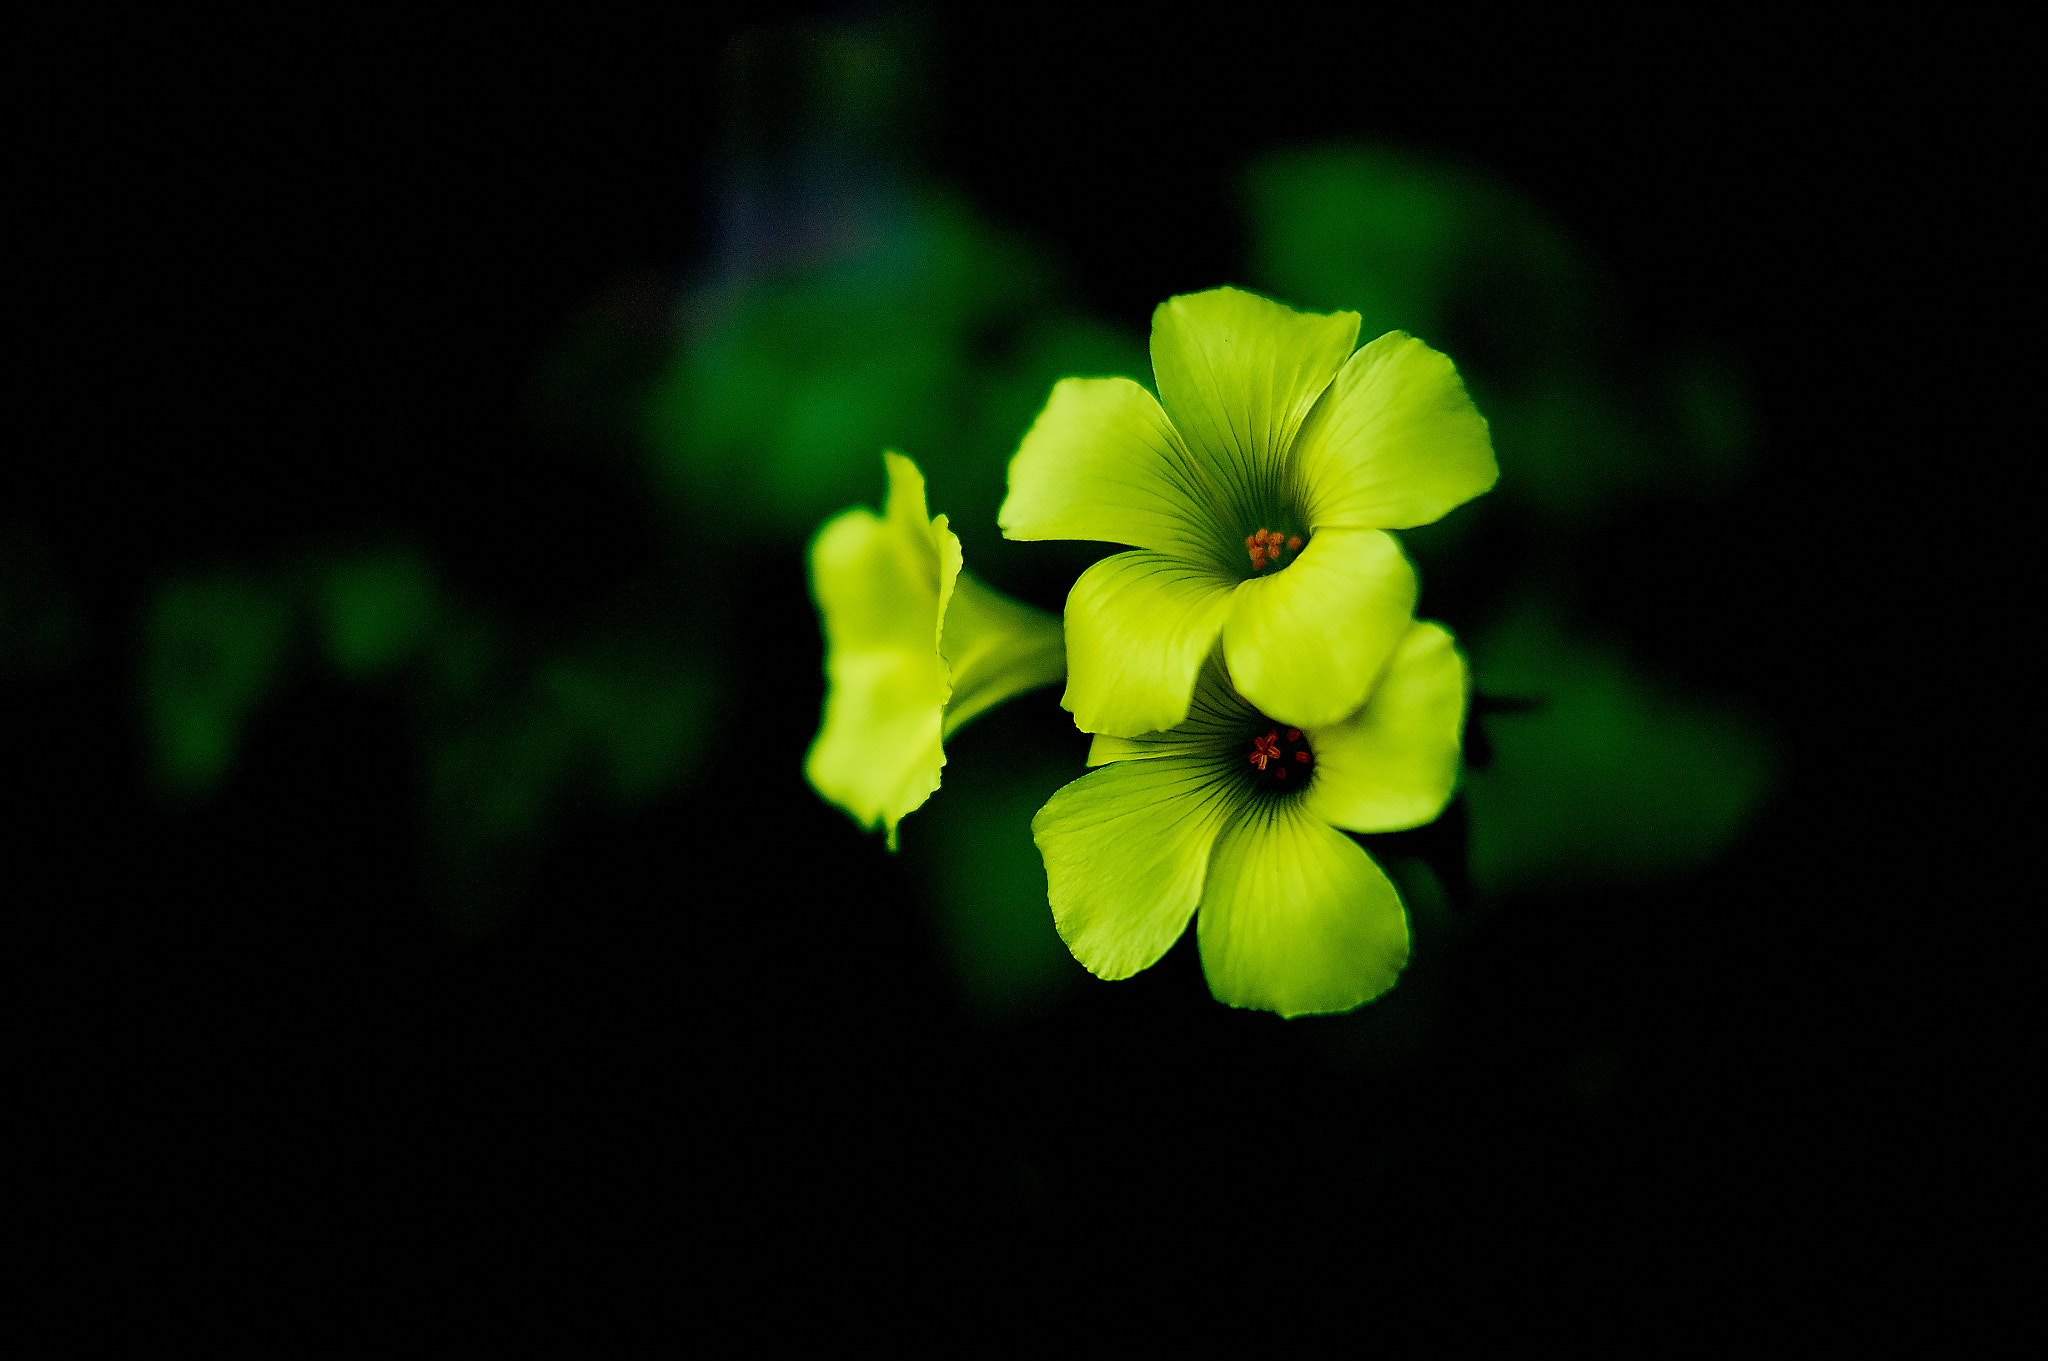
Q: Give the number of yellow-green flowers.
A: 3